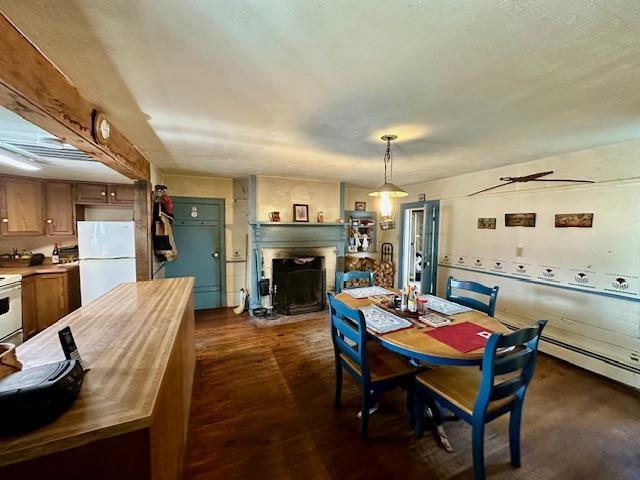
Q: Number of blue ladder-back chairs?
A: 4